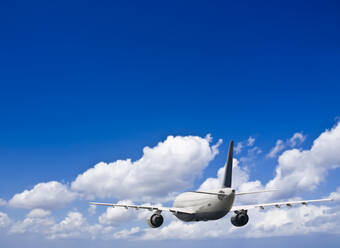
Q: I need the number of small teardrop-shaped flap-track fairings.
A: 8